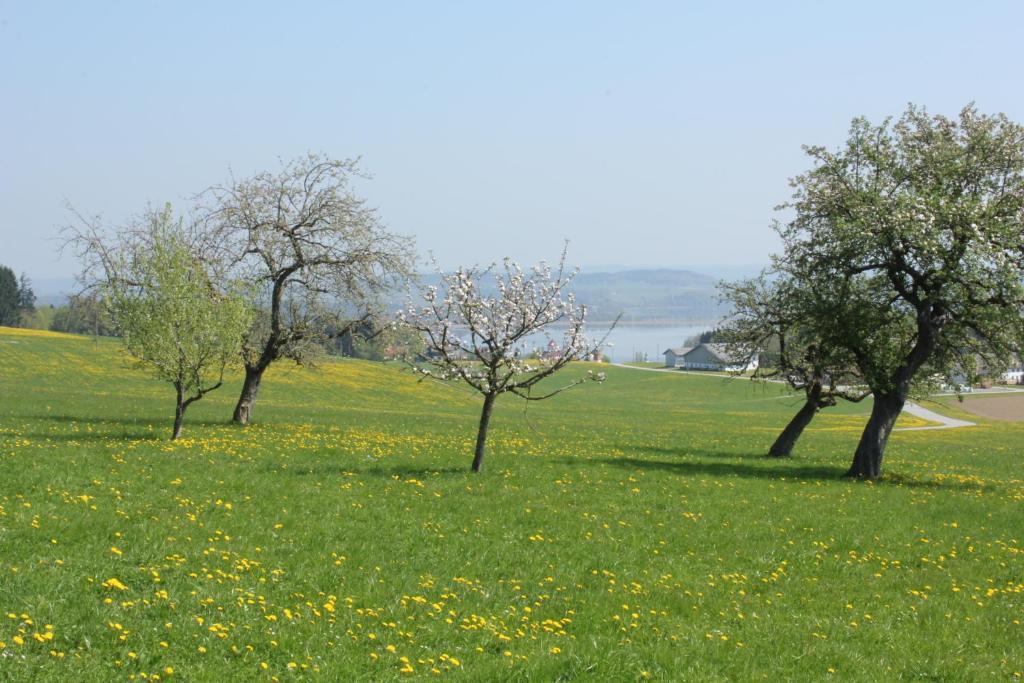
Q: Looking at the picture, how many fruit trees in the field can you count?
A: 5